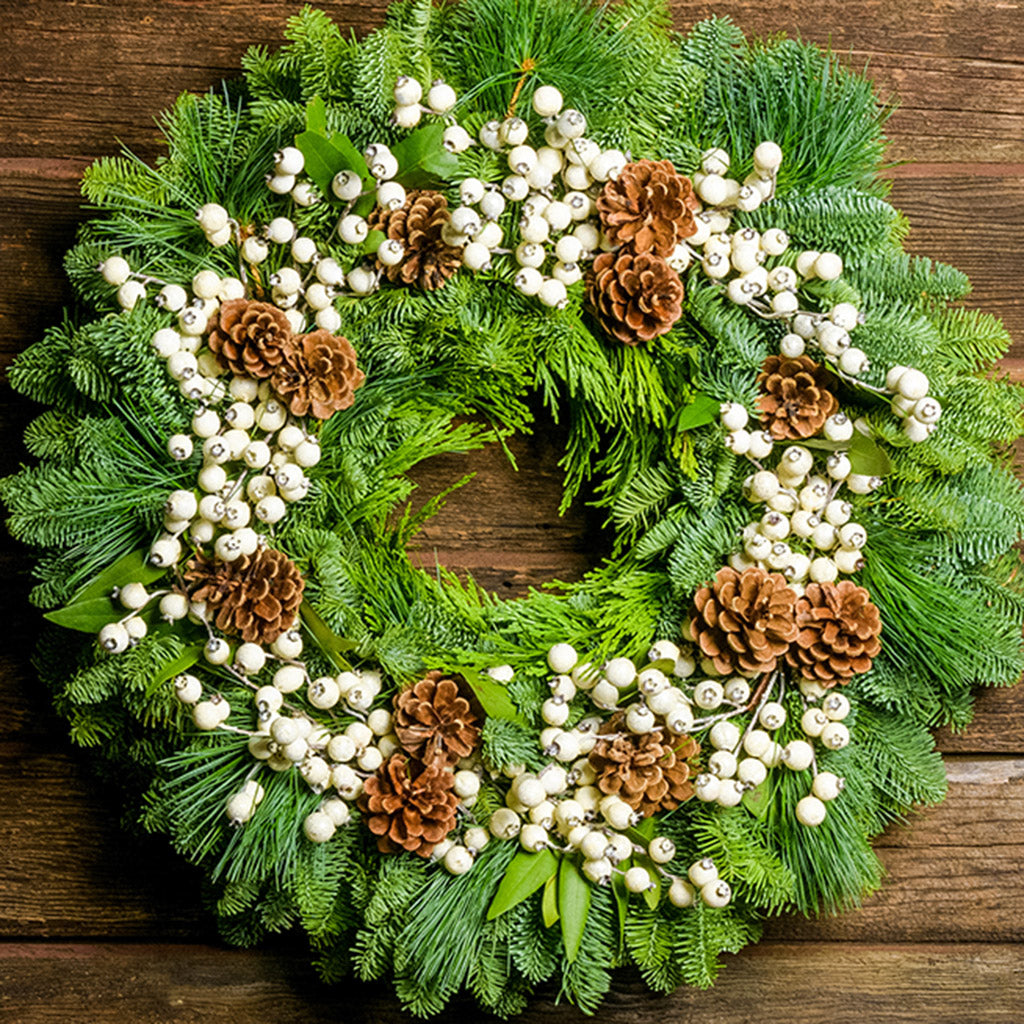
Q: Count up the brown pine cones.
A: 12